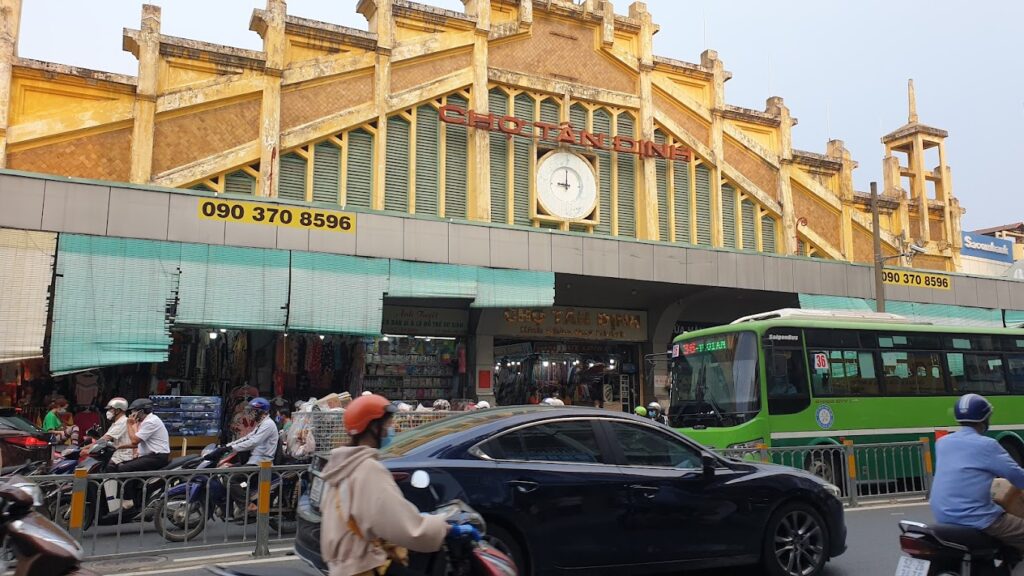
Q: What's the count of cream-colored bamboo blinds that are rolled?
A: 1